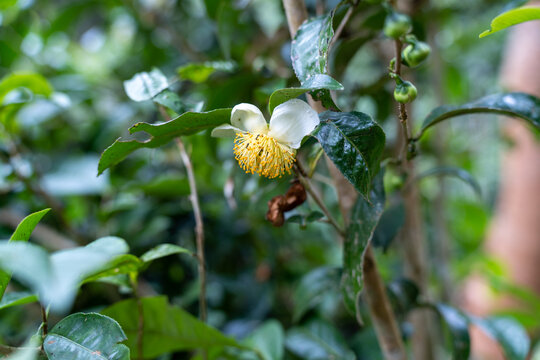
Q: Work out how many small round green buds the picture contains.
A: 3